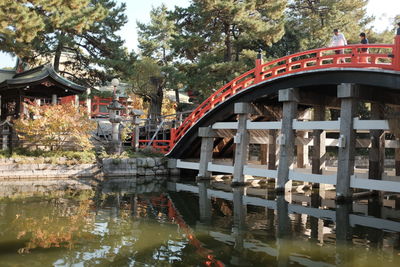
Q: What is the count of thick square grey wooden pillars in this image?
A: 4